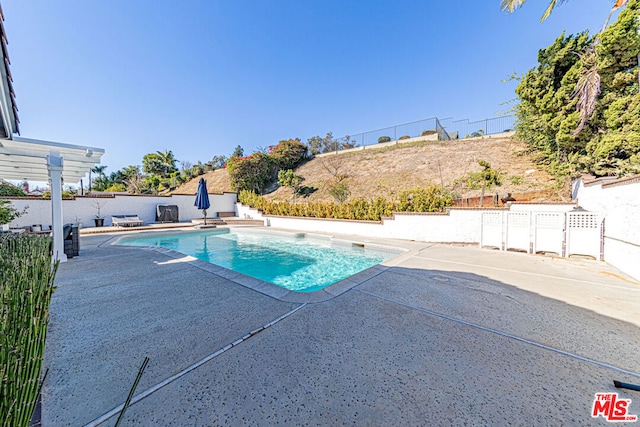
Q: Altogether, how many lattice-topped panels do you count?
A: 4